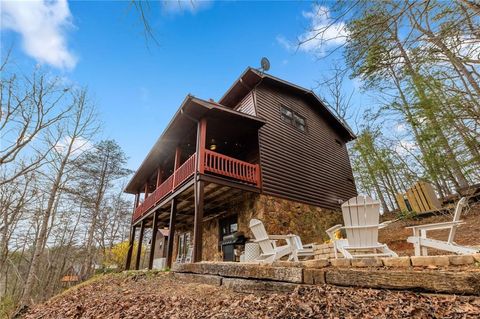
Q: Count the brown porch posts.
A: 5